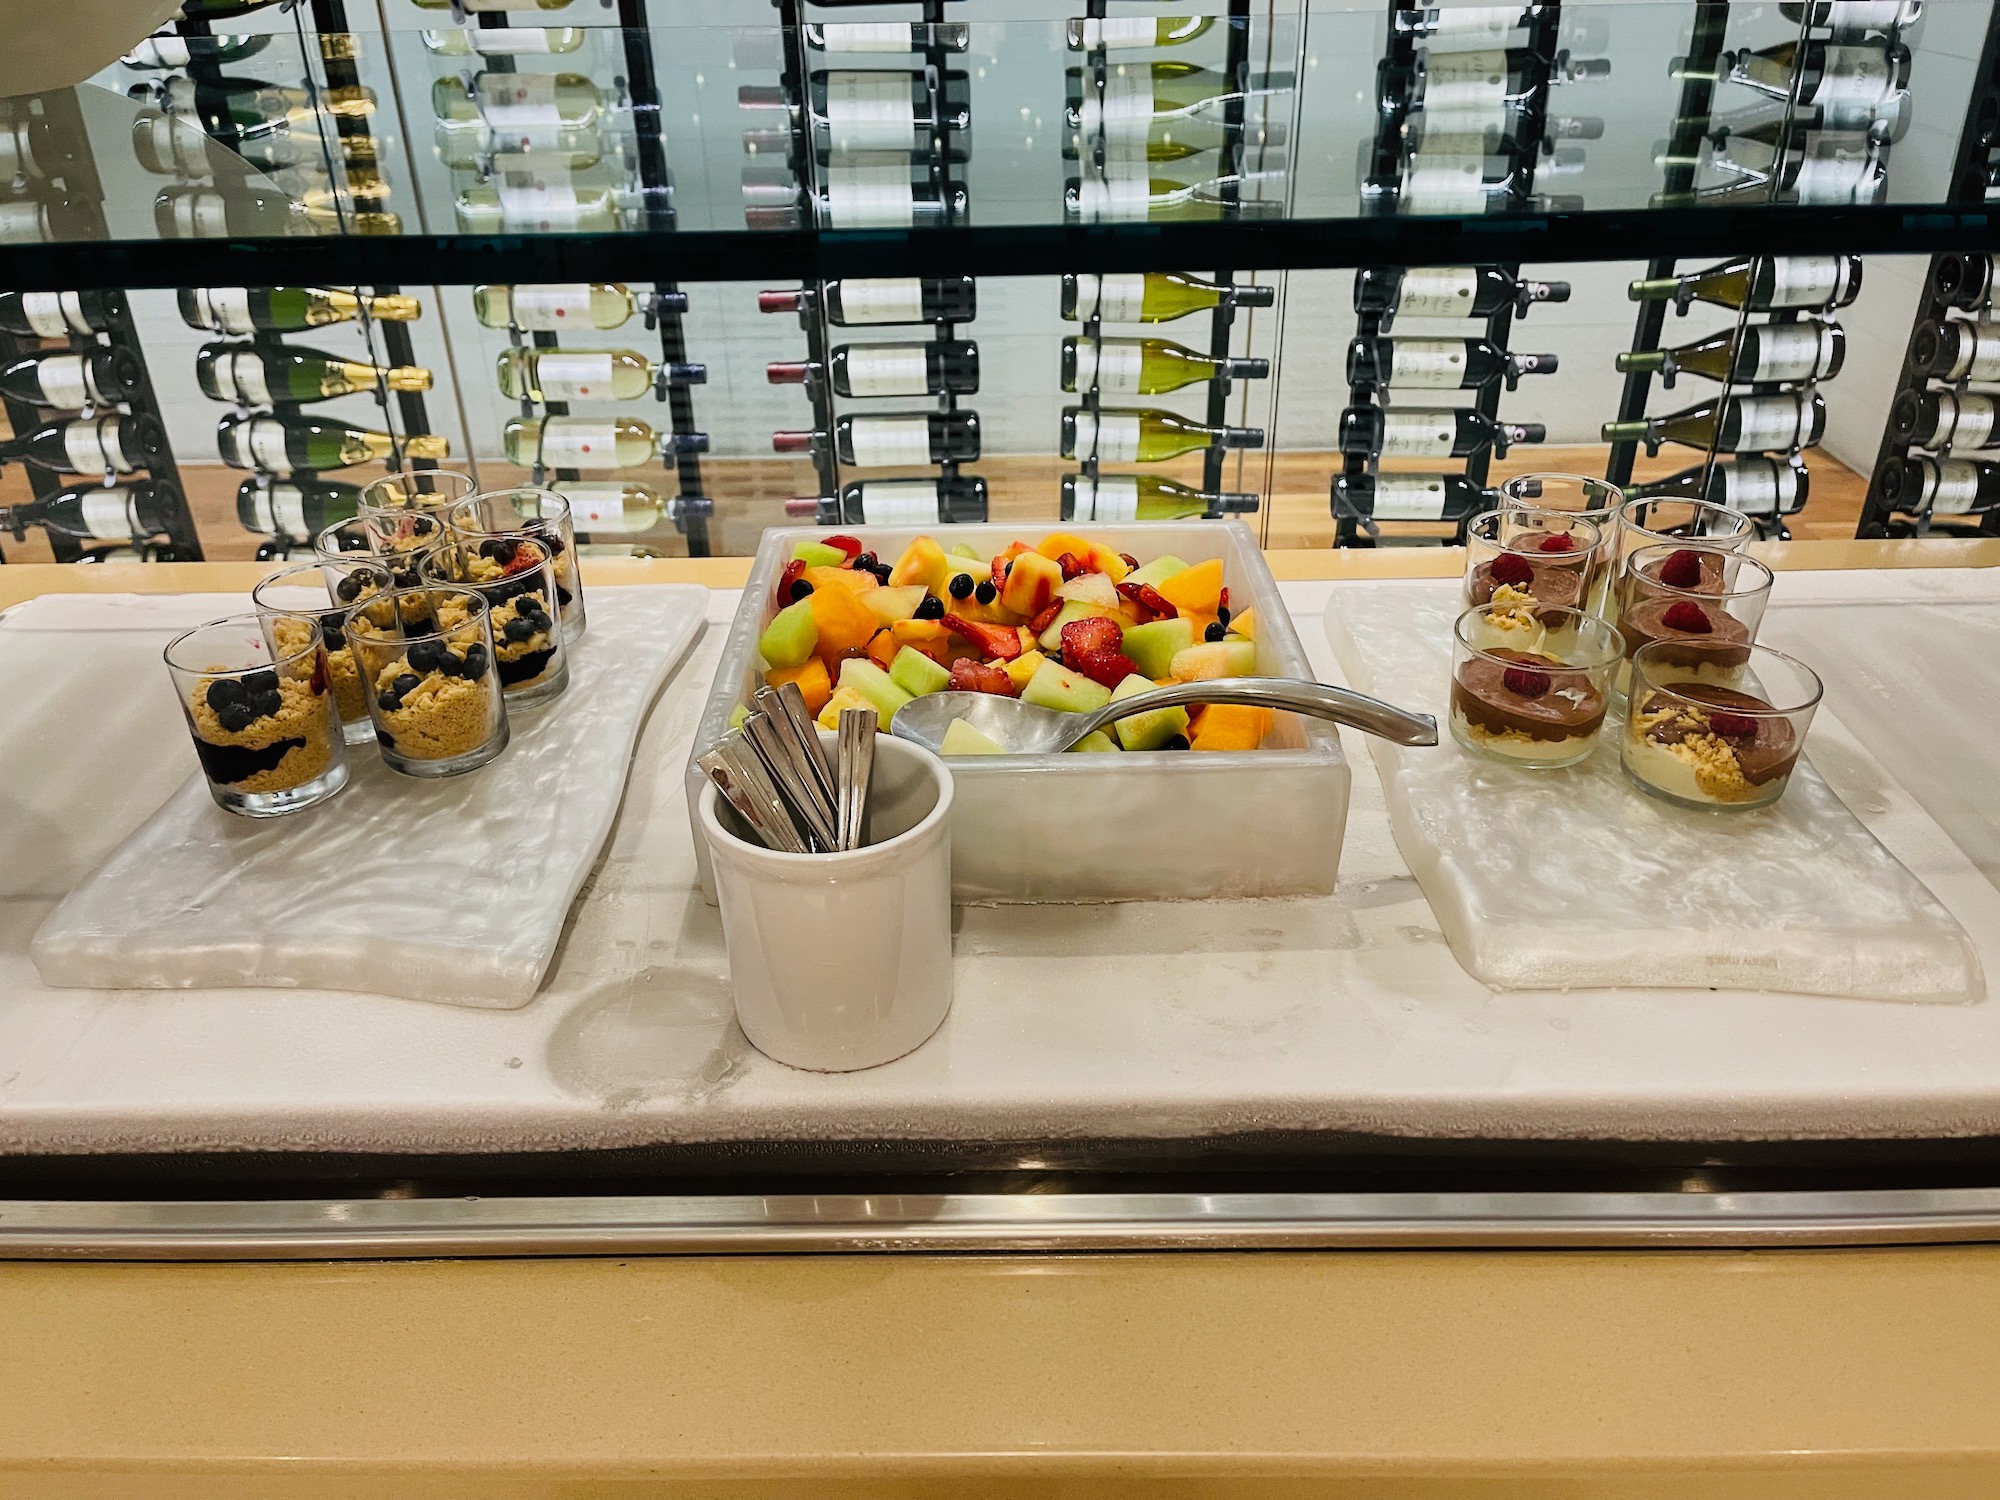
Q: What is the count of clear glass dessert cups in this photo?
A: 13